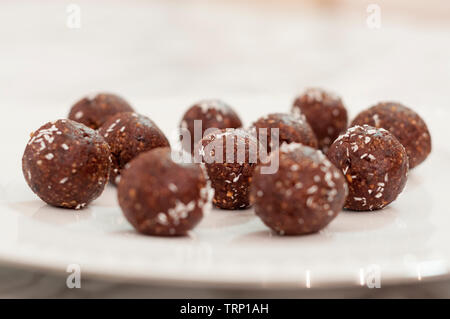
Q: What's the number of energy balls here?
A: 11